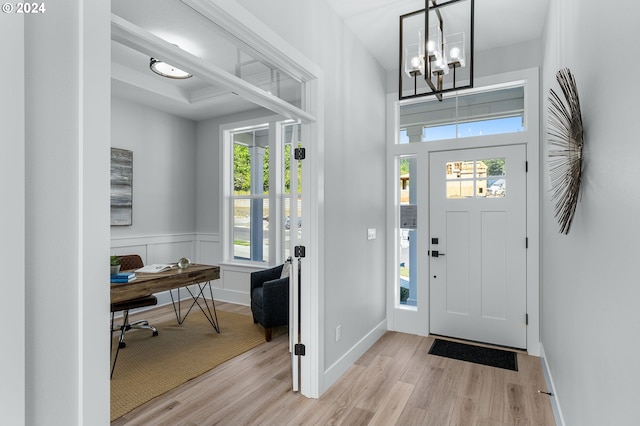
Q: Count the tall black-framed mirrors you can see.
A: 0